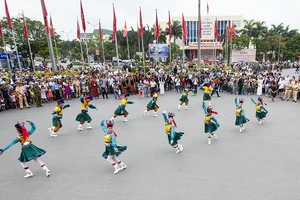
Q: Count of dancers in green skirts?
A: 12